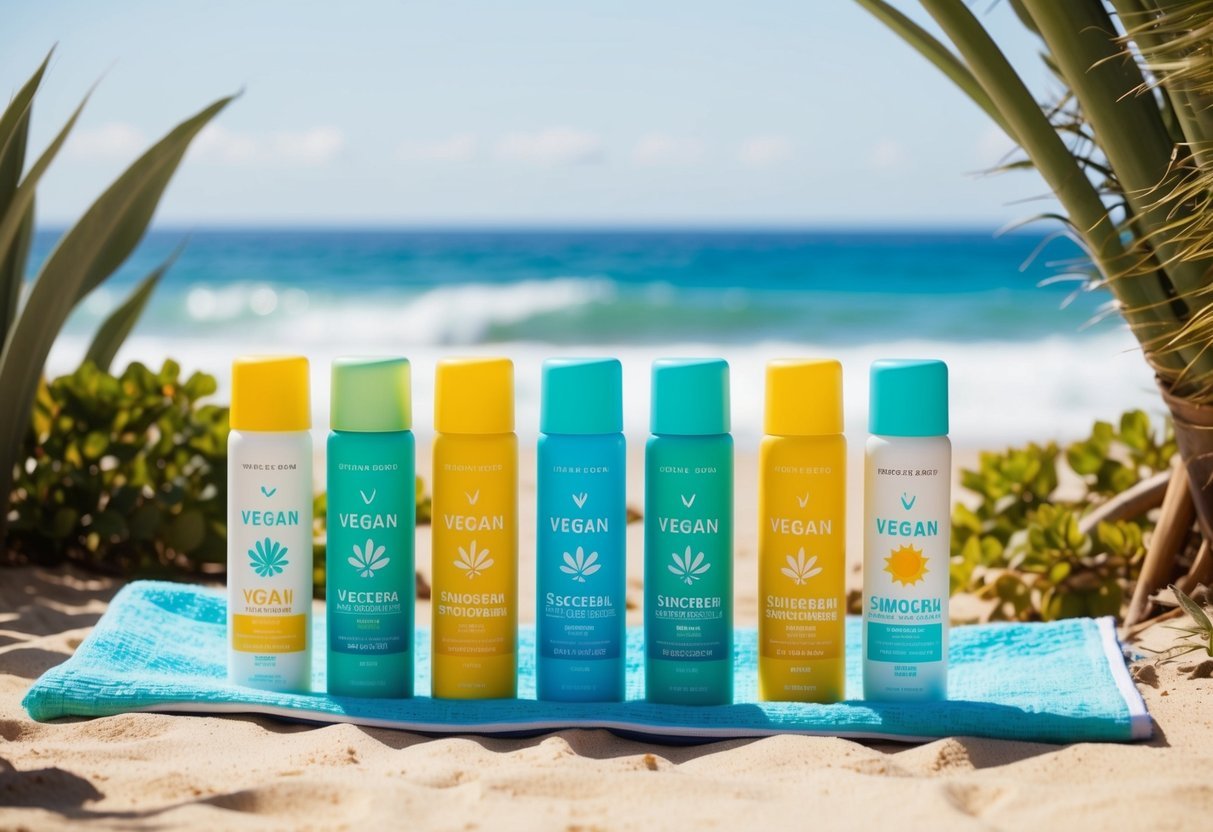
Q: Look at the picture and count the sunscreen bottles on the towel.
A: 7